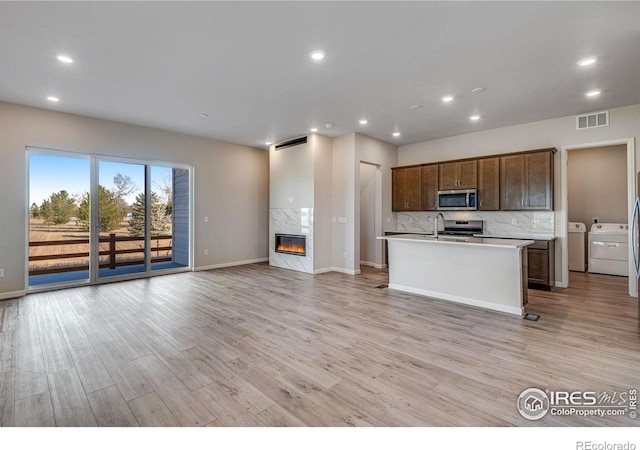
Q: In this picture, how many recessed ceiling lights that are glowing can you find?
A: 11